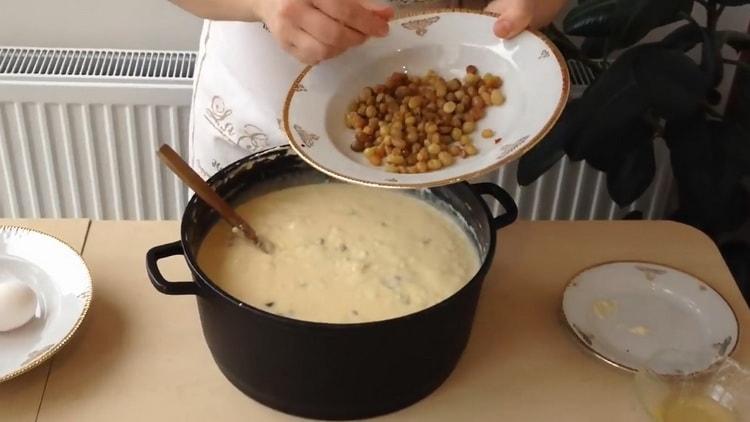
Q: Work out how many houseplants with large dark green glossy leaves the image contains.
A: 1